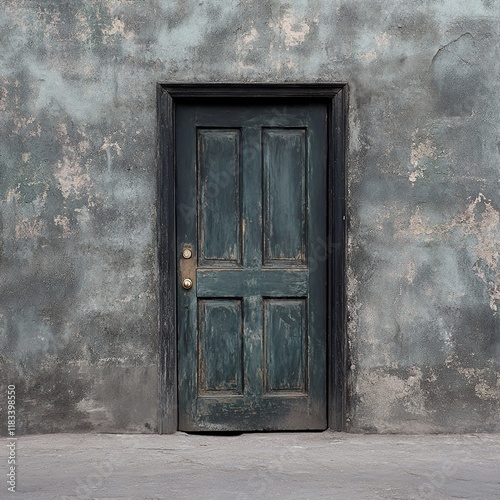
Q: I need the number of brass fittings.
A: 2